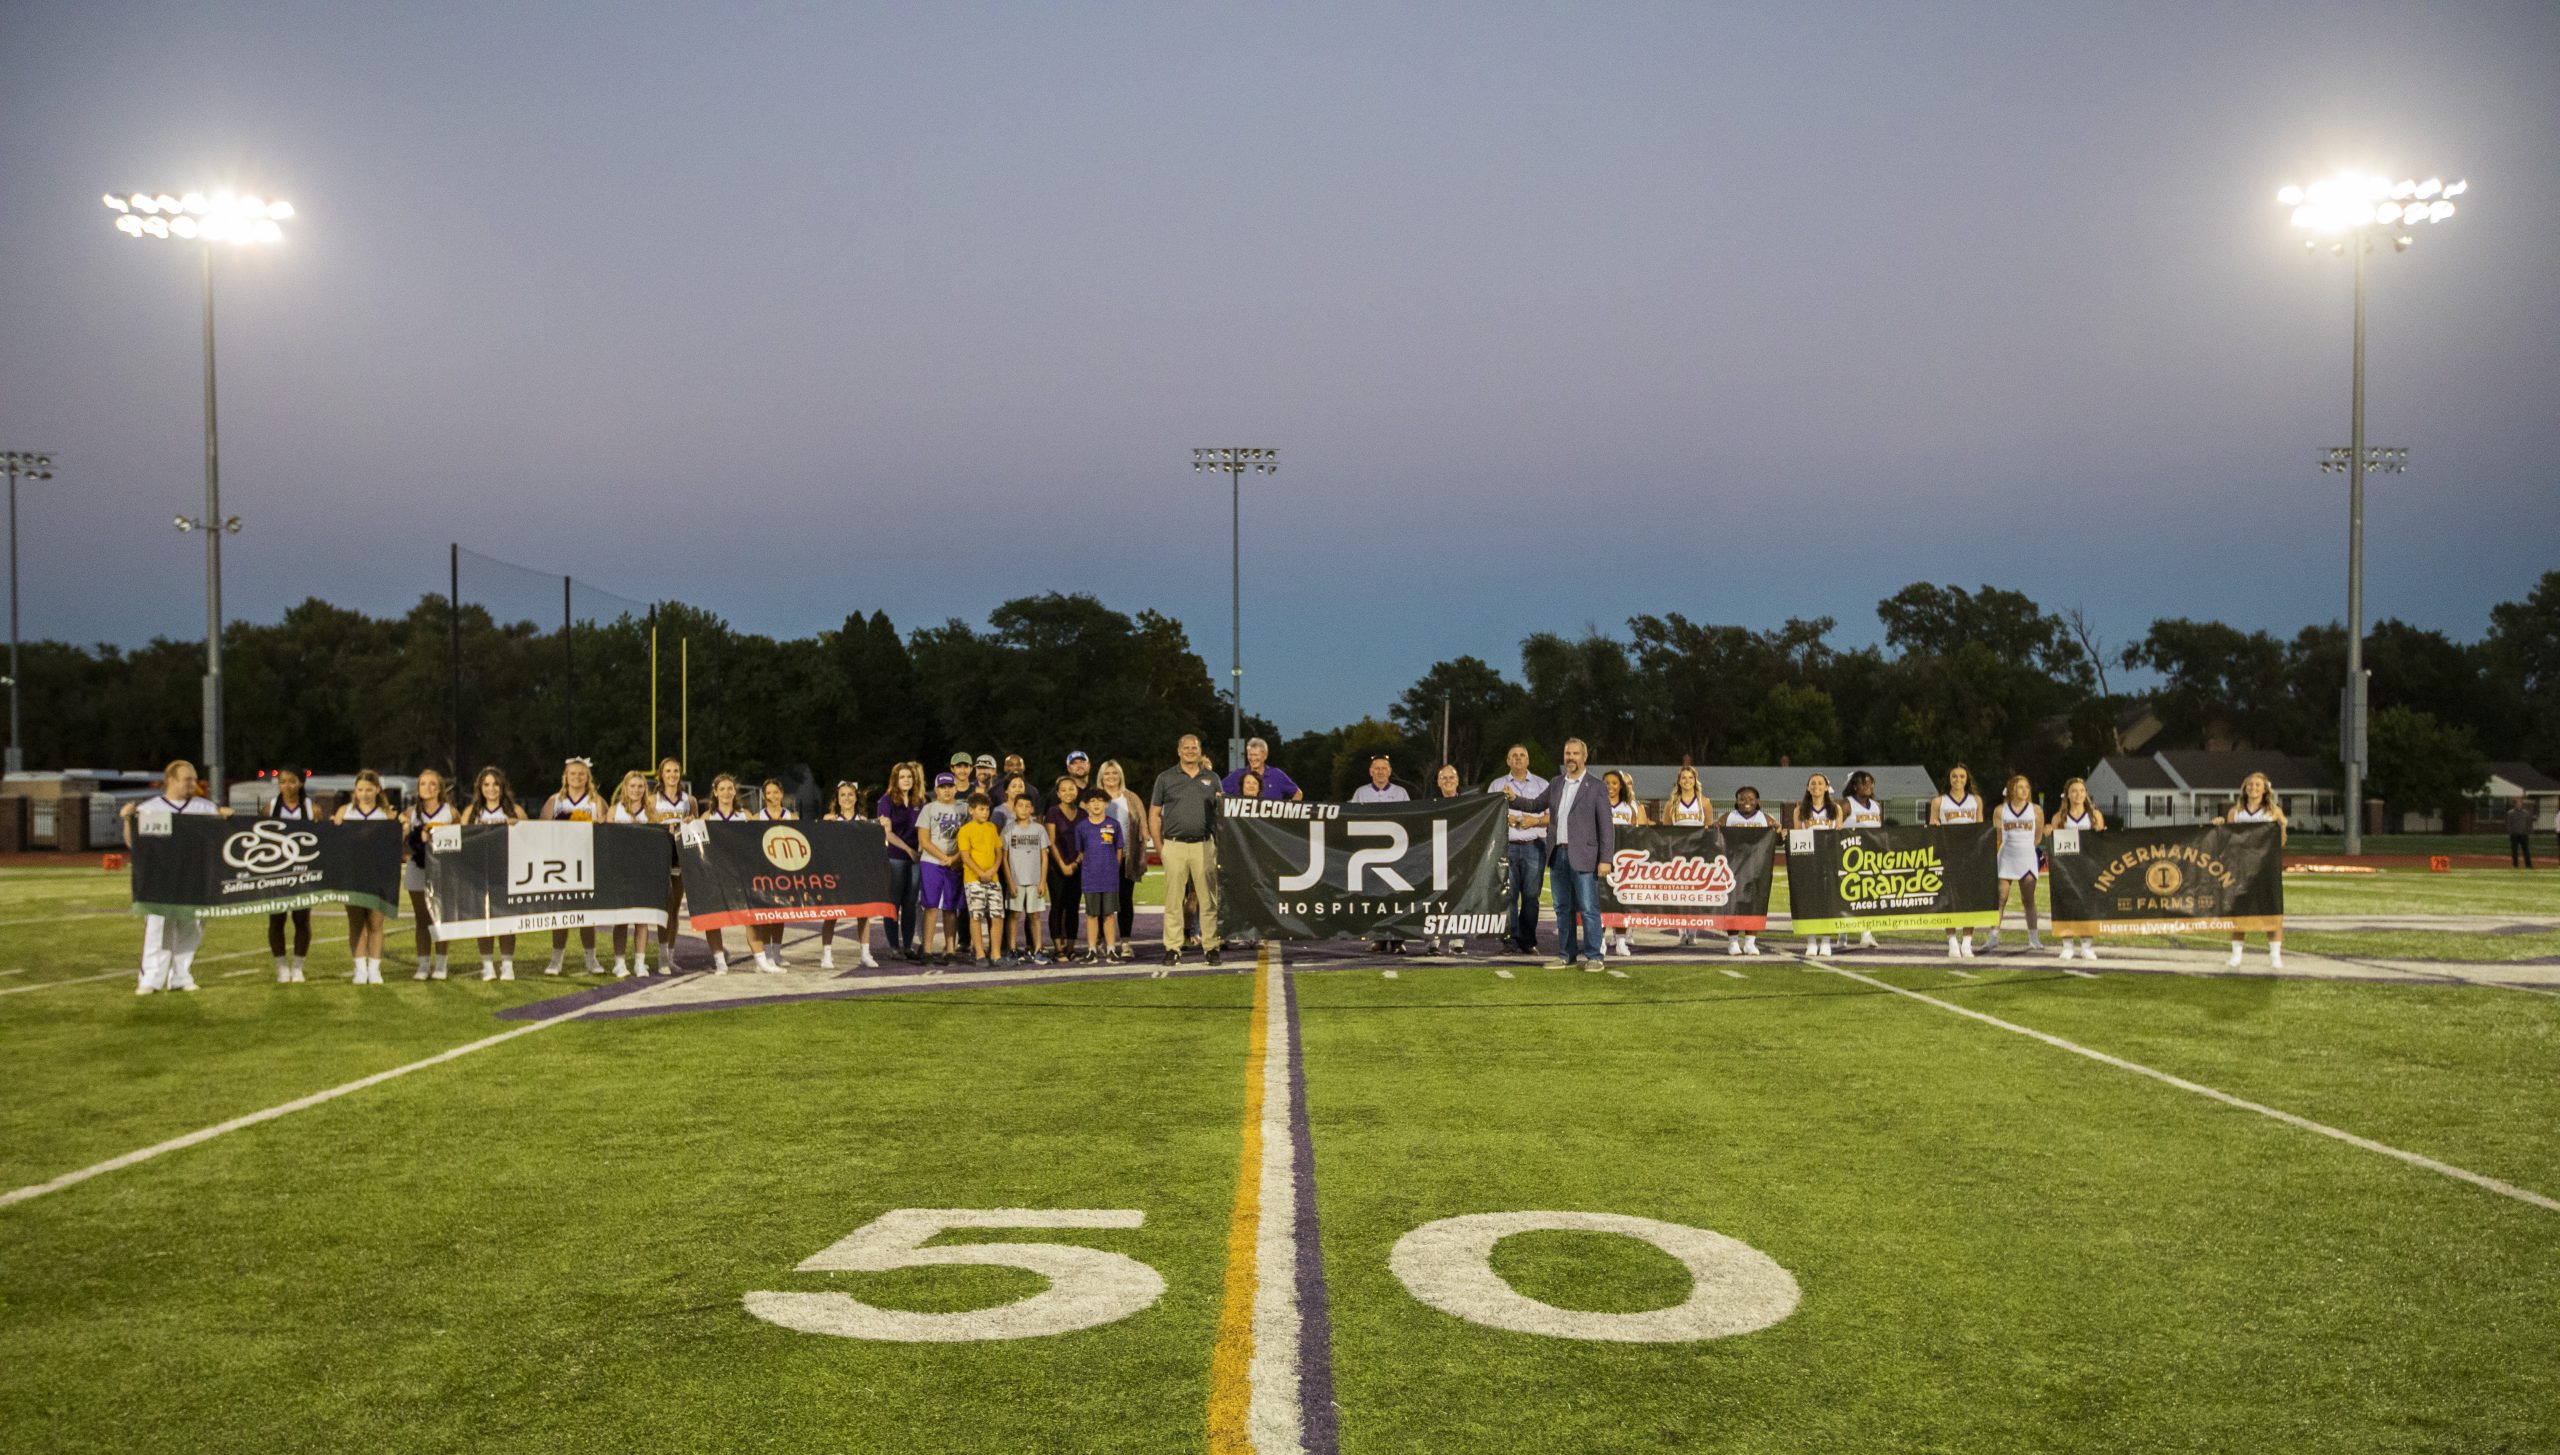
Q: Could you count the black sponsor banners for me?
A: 7